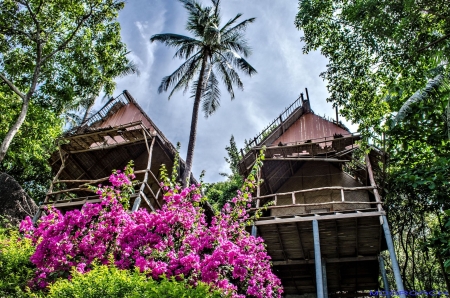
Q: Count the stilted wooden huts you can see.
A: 2